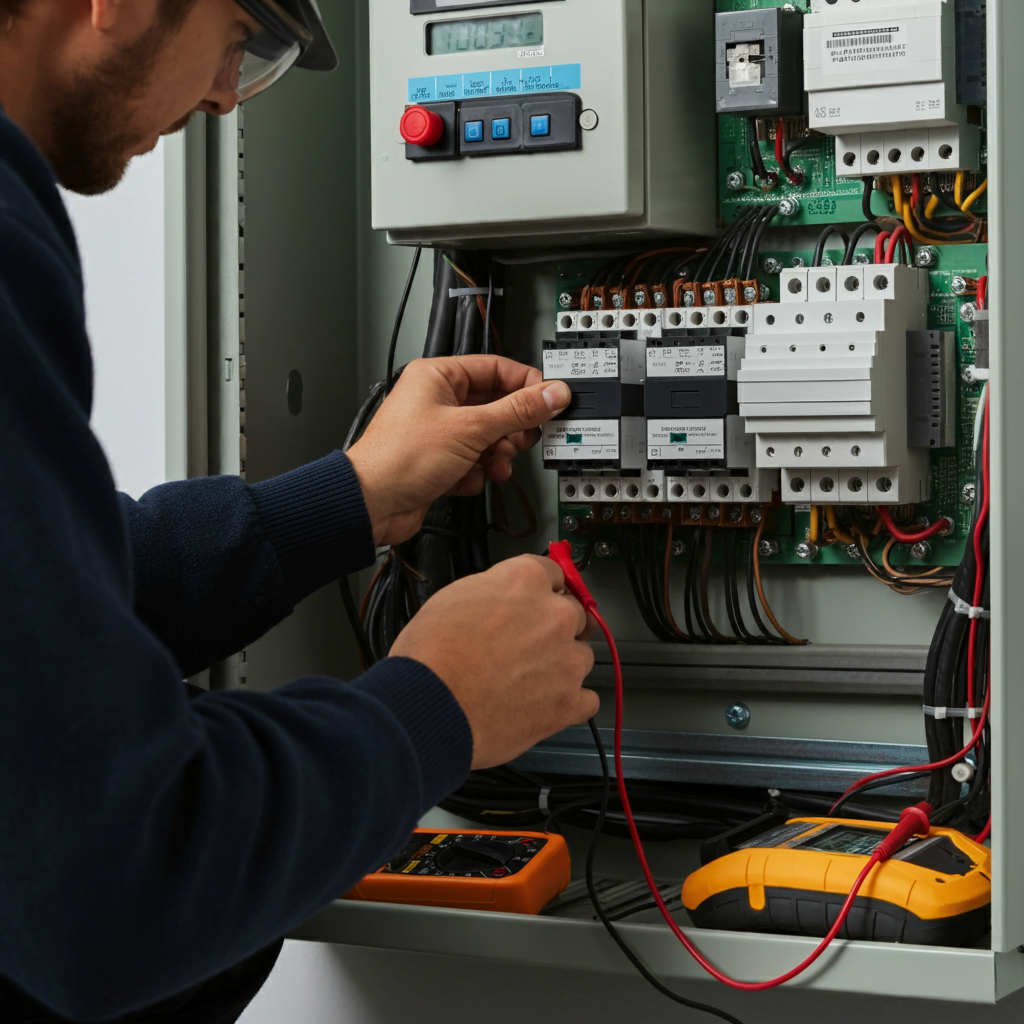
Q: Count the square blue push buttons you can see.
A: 3